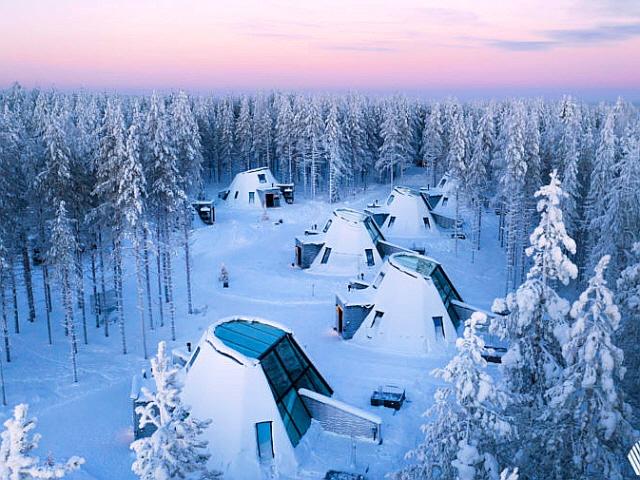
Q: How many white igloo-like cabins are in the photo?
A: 6